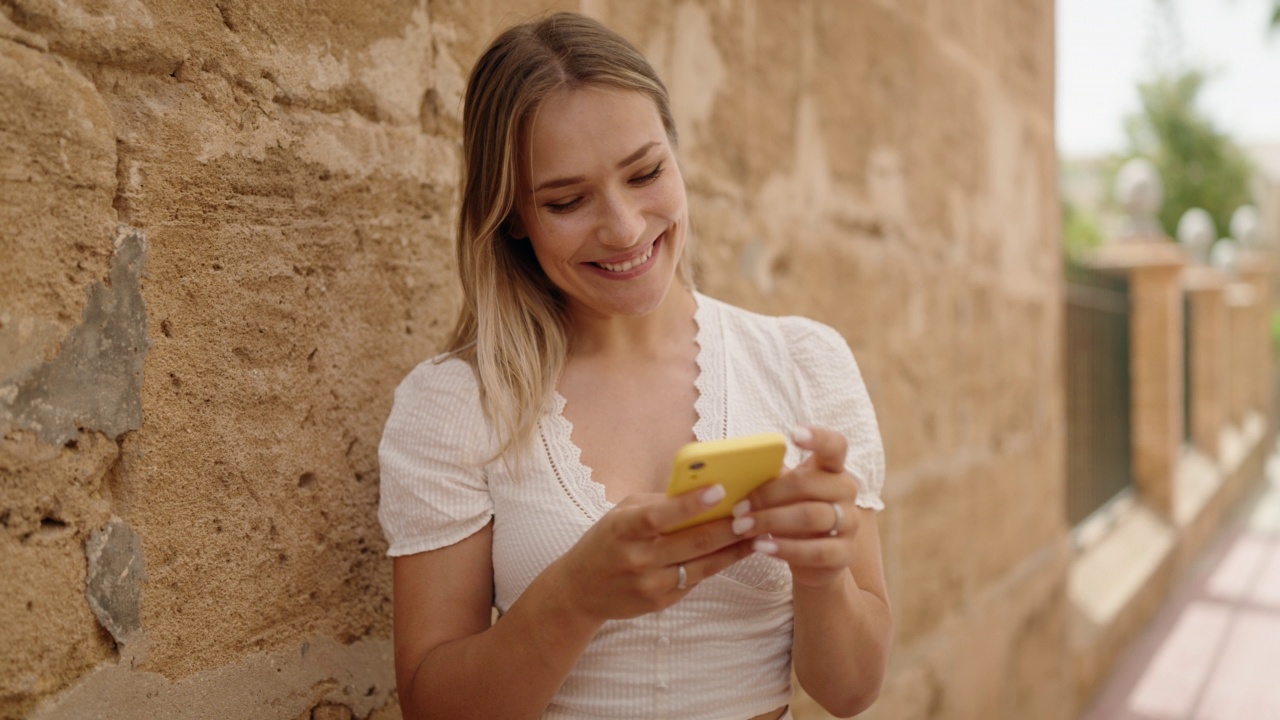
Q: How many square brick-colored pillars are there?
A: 4